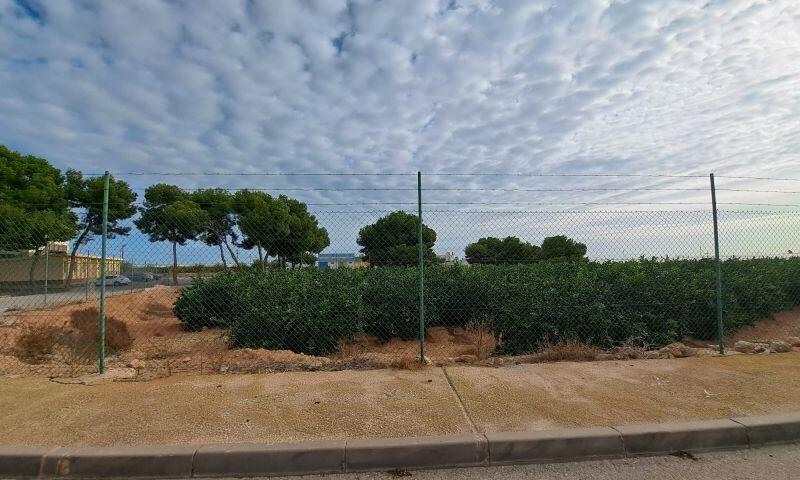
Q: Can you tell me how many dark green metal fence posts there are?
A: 3